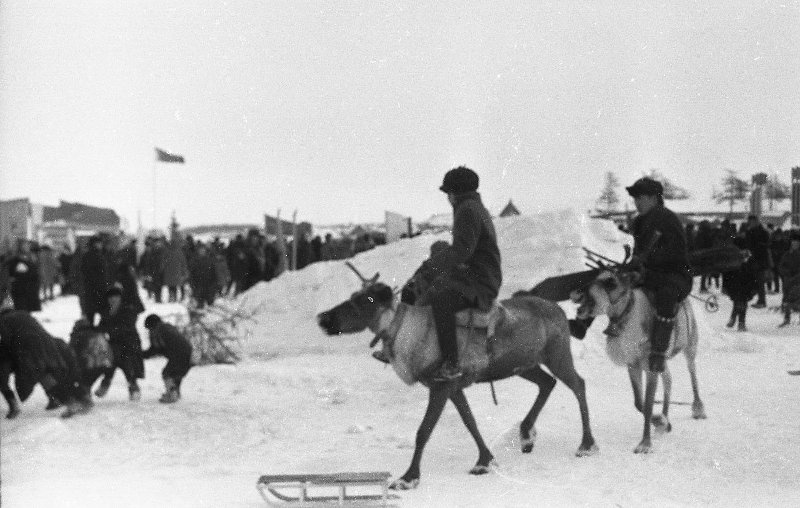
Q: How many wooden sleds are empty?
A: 1